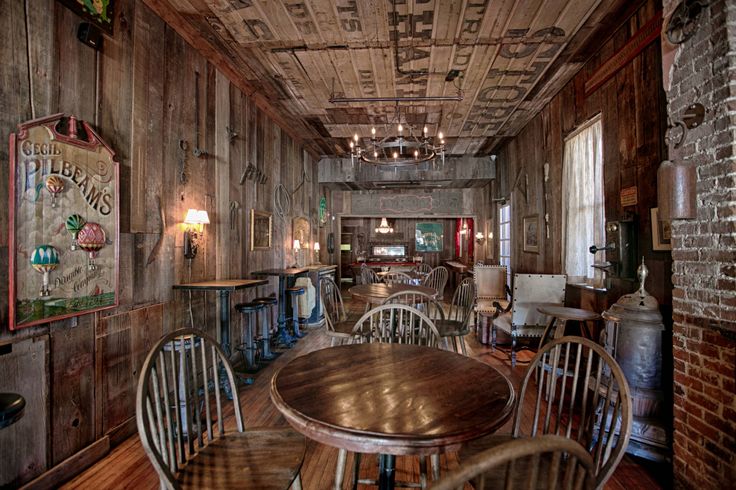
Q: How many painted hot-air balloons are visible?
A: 4